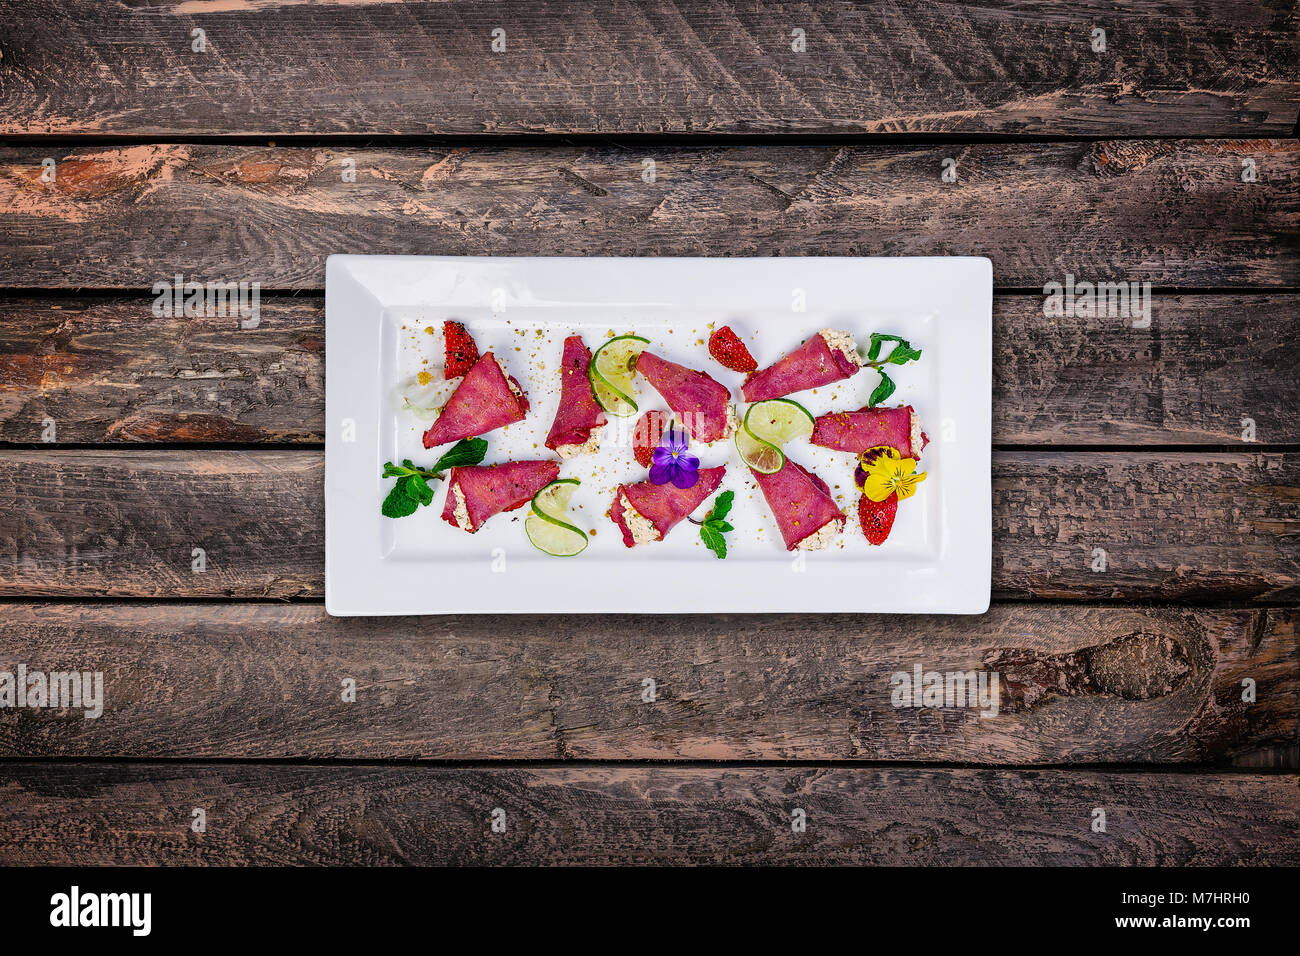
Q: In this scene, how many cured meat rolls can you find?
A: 8